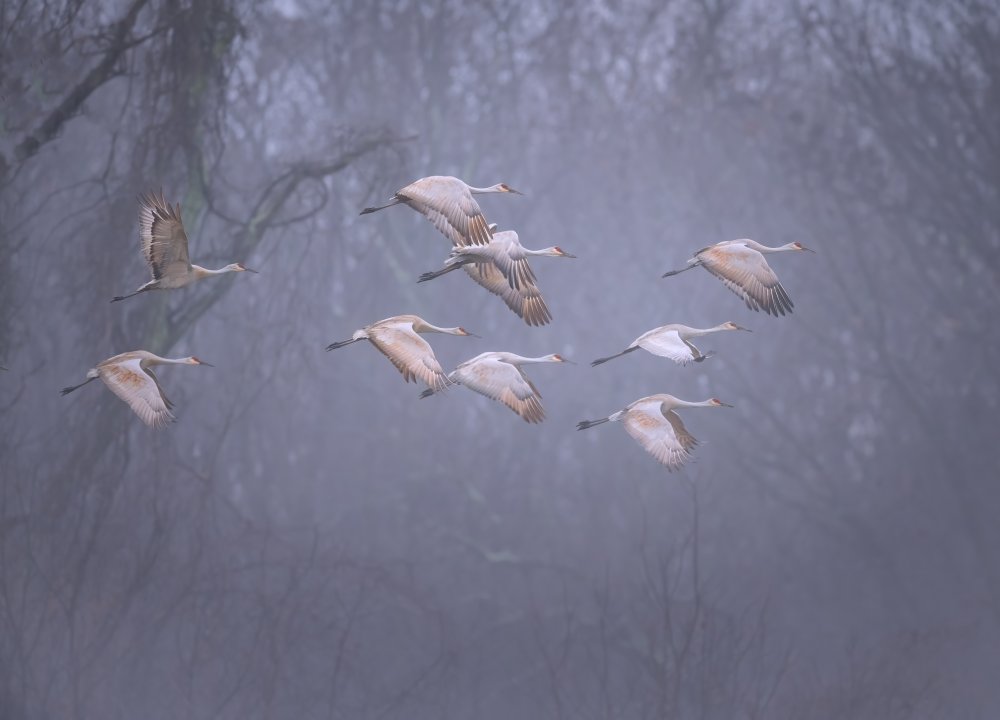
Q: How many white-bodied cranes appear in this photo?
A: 9